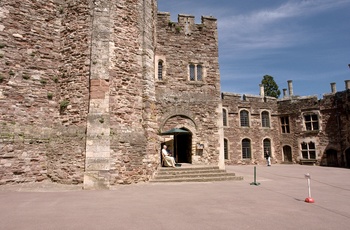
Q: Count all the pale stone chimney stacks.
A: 5